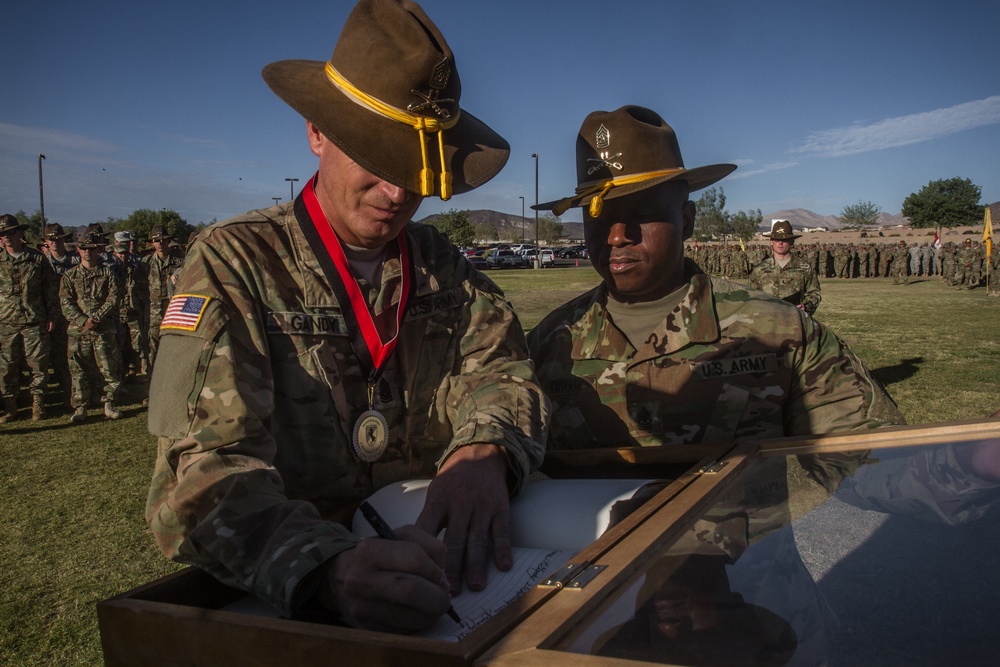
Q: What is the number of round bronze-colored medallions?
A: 1